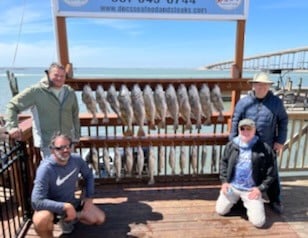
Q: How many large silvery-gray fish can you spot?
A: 12